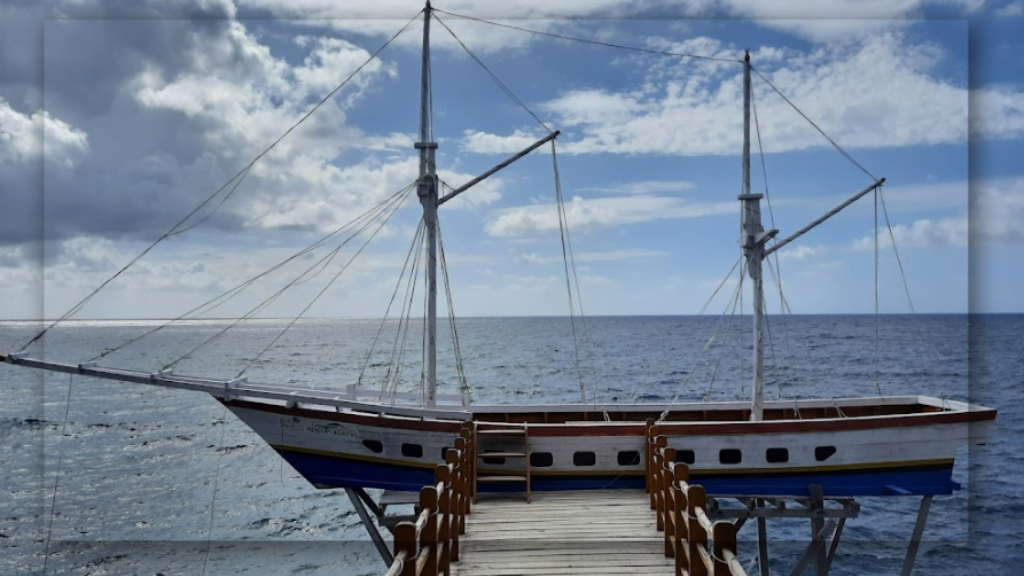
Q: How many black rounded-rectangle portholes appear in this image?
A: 11